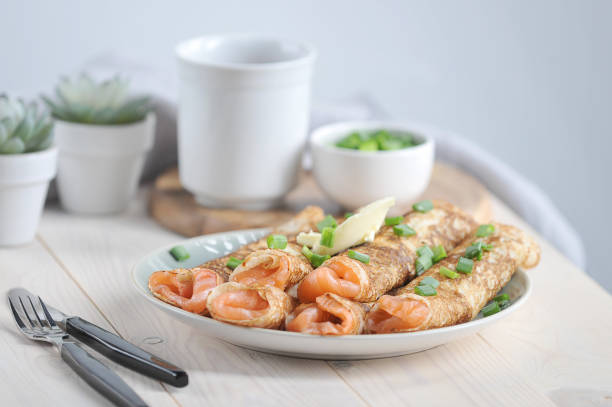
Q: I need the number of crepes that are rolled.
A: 6